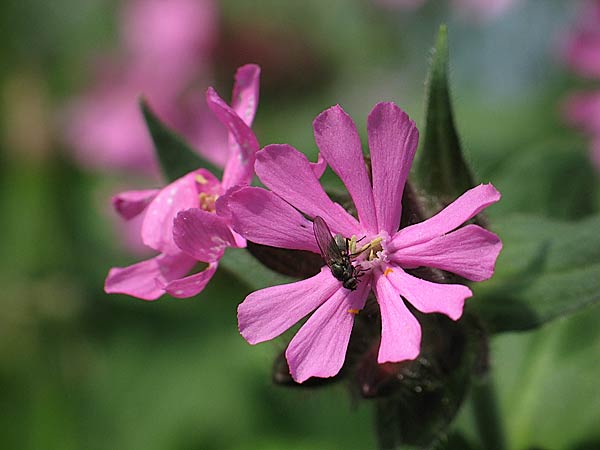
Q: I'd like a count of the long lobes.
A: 10